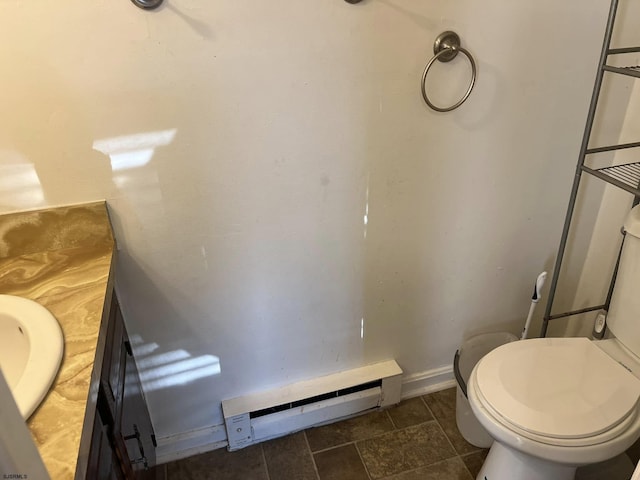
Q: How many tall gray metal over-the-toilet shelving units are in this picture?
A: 1